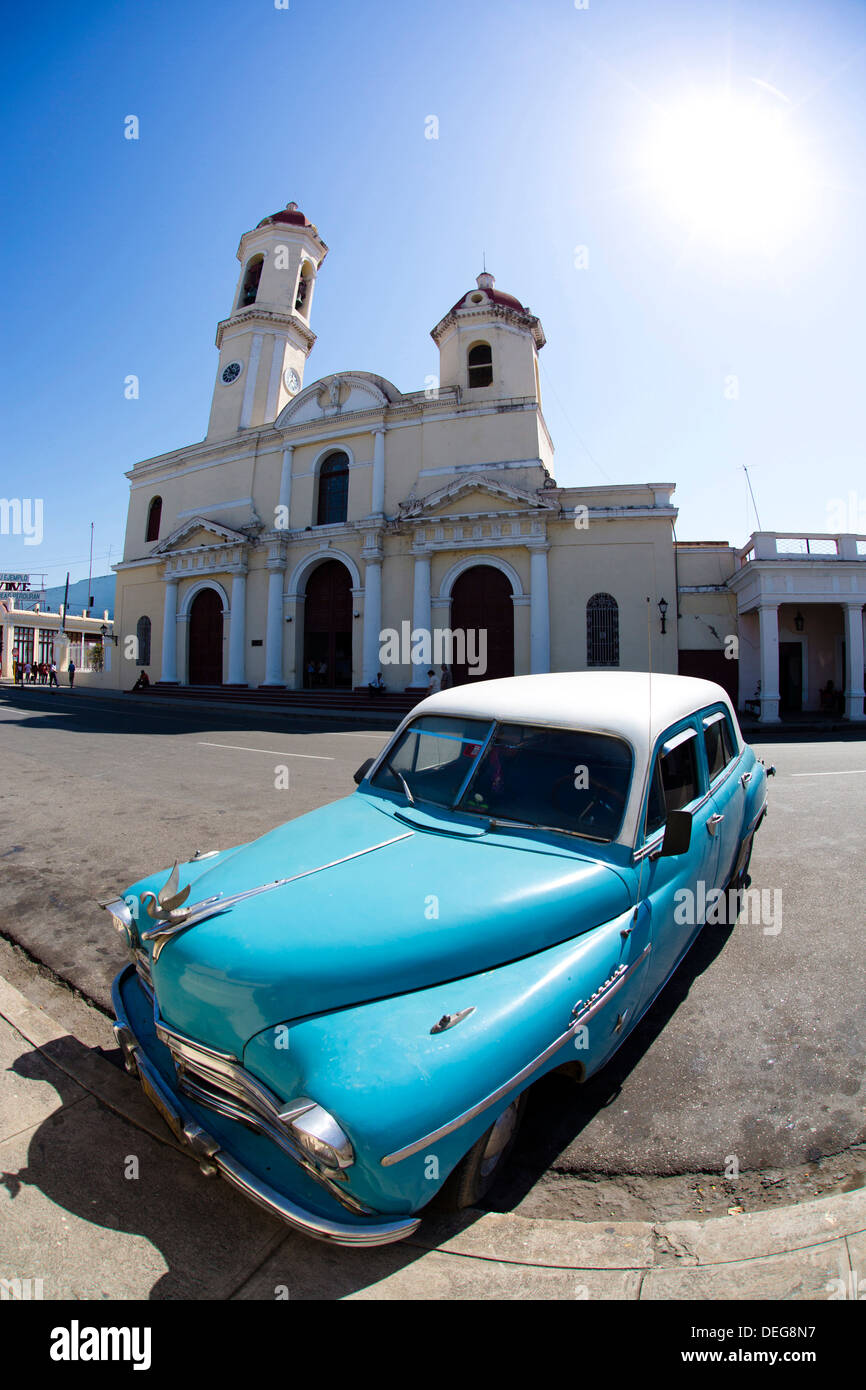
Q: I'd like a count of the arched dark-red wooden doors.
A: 3